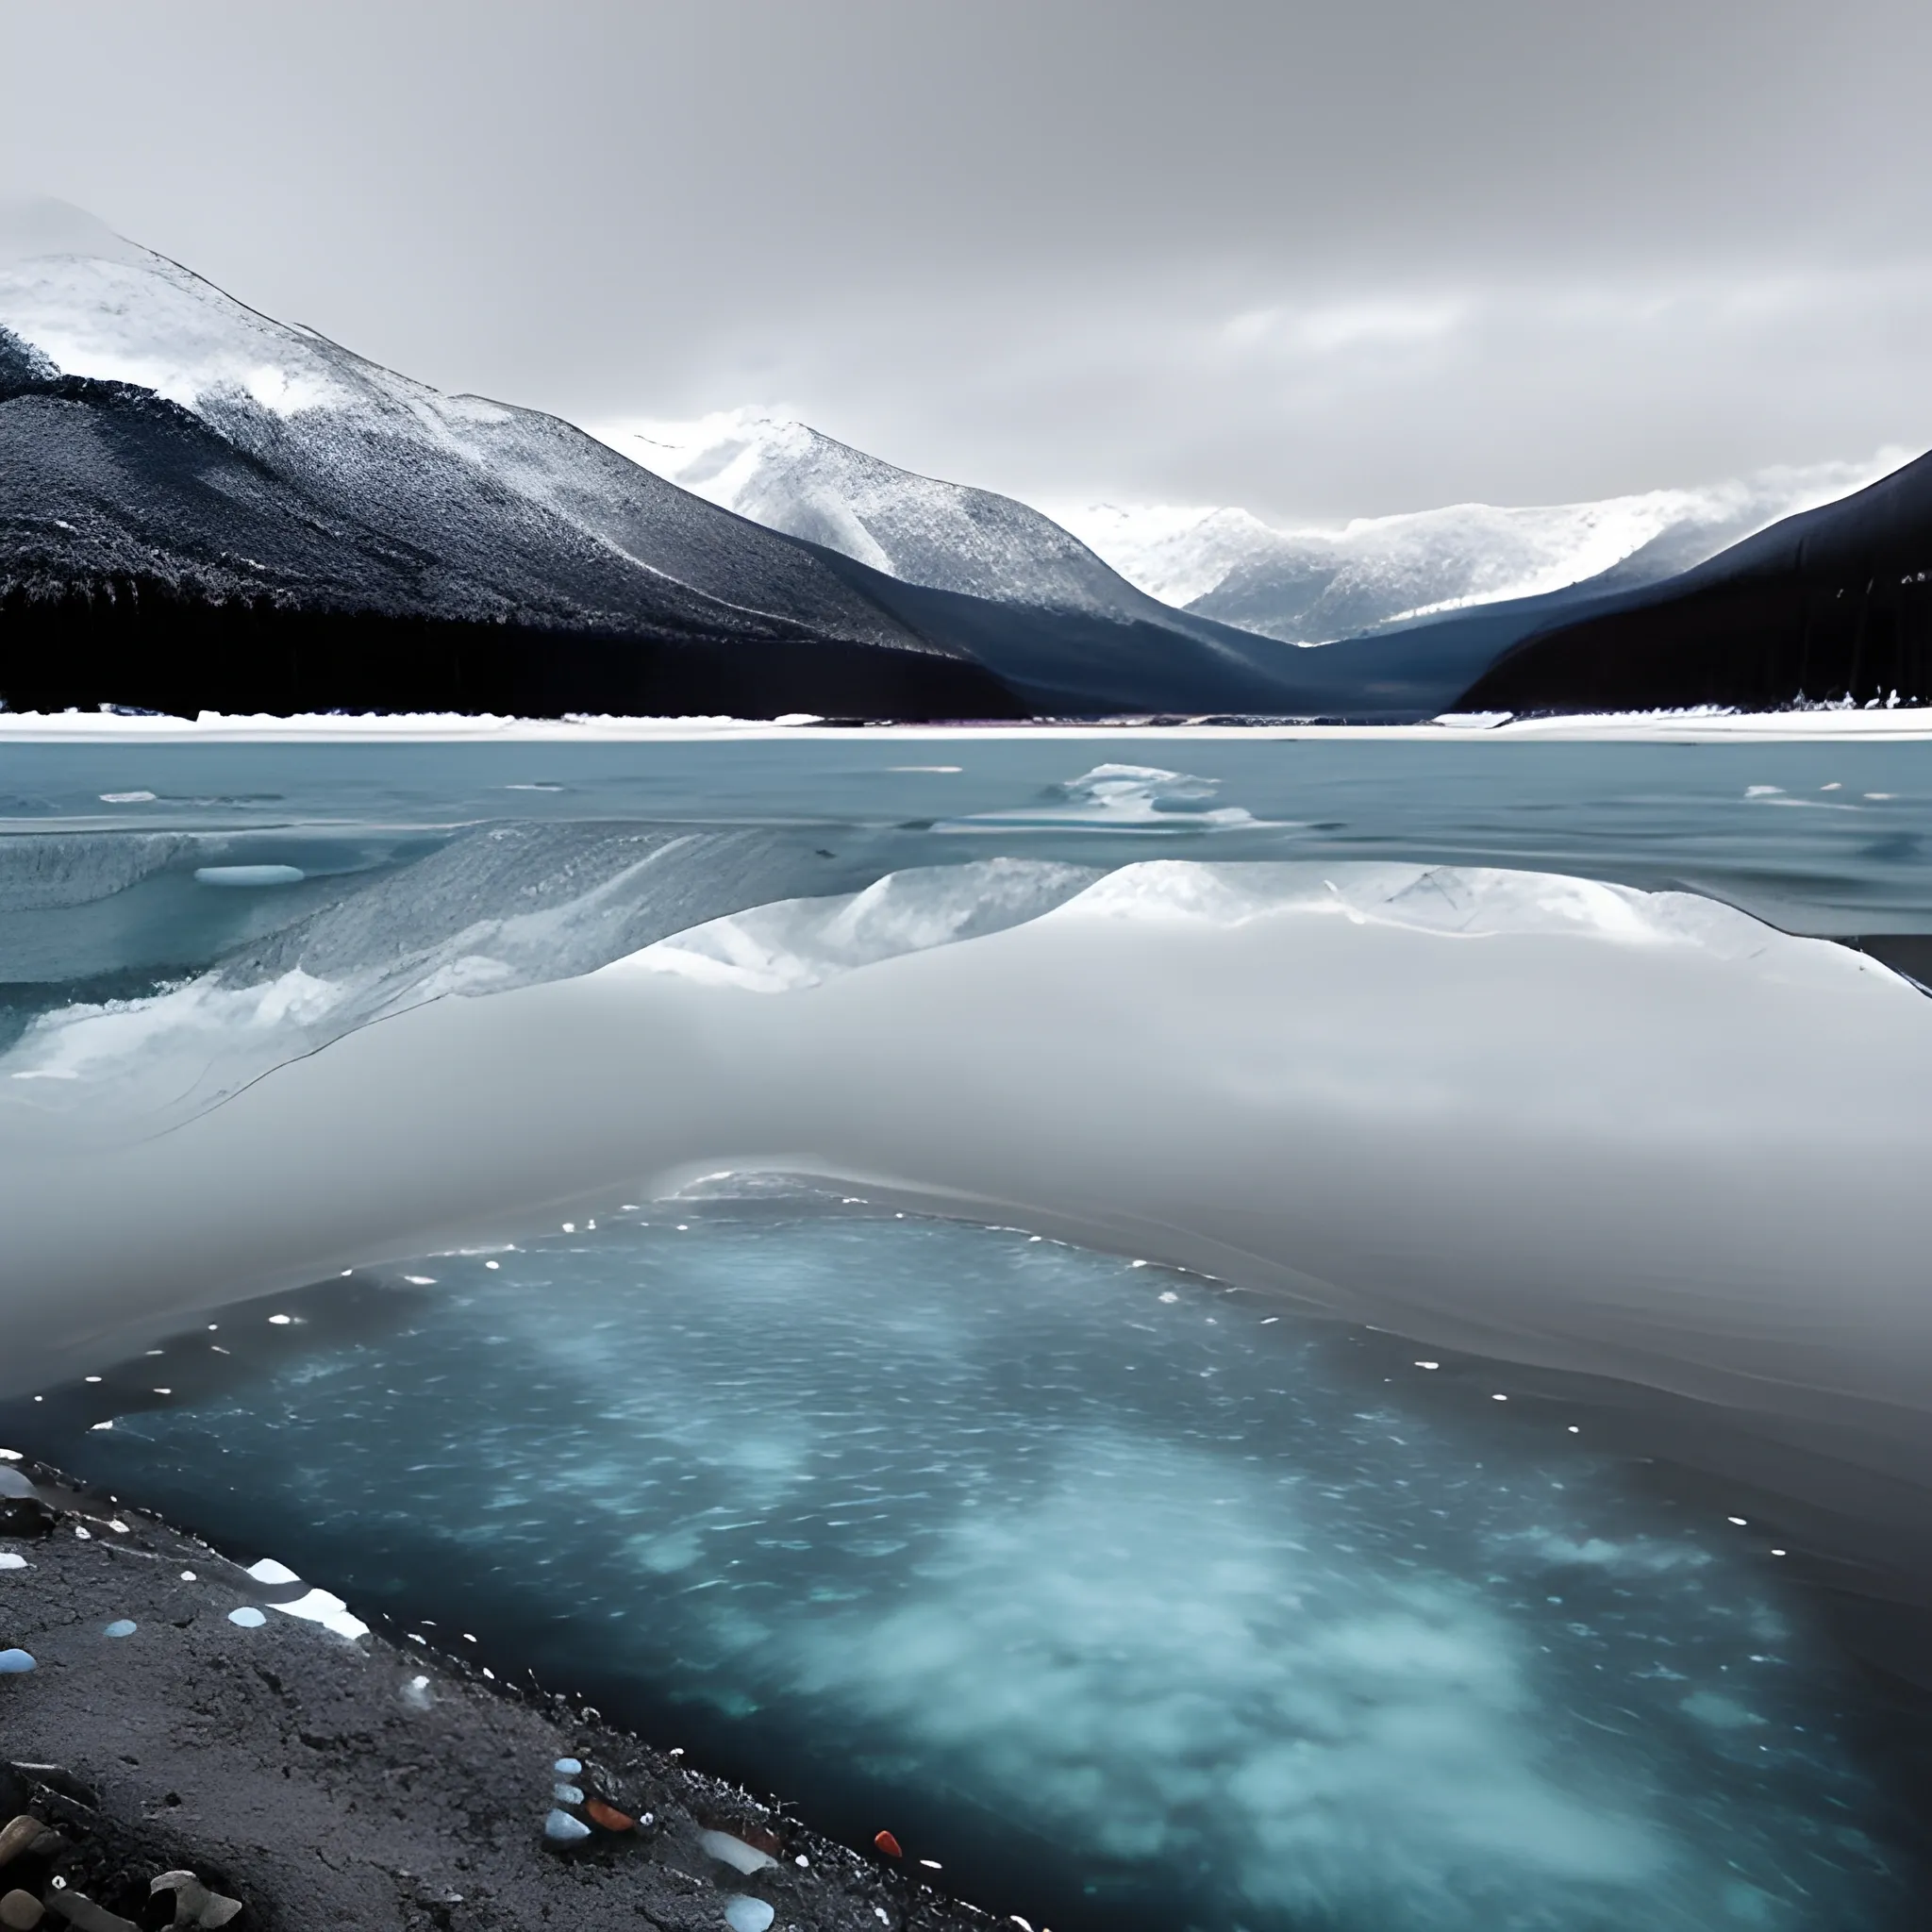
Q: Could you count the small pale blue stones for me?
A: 7